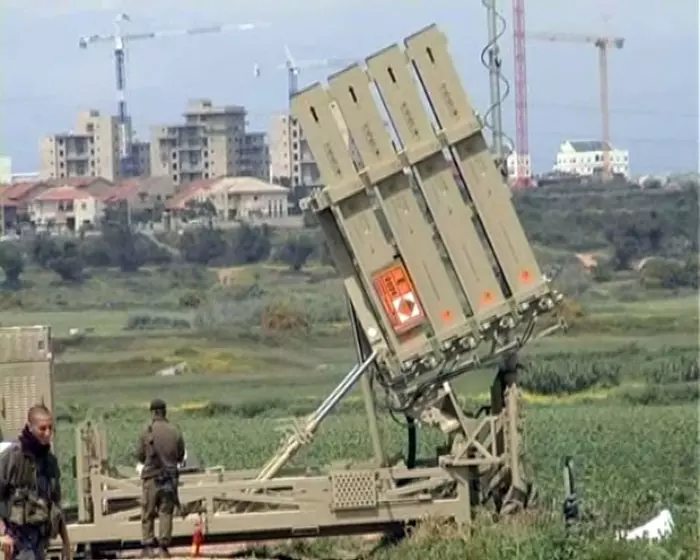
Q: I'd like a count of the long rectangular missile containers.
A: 4